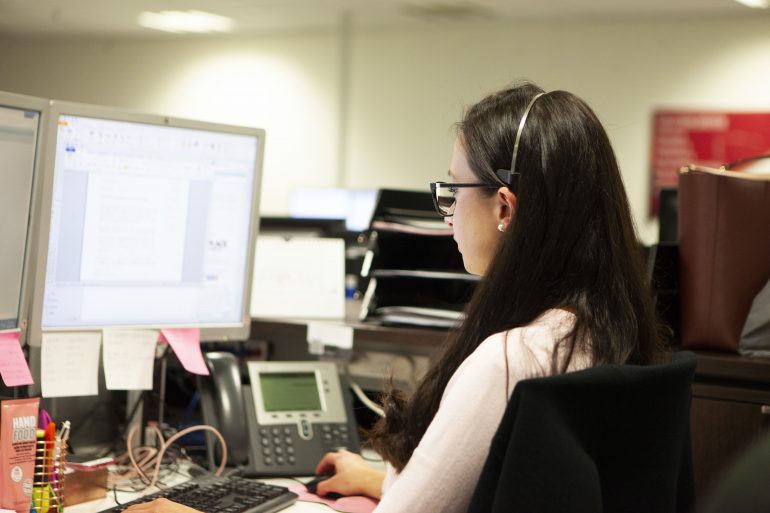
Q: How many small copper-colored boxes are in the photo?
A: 1